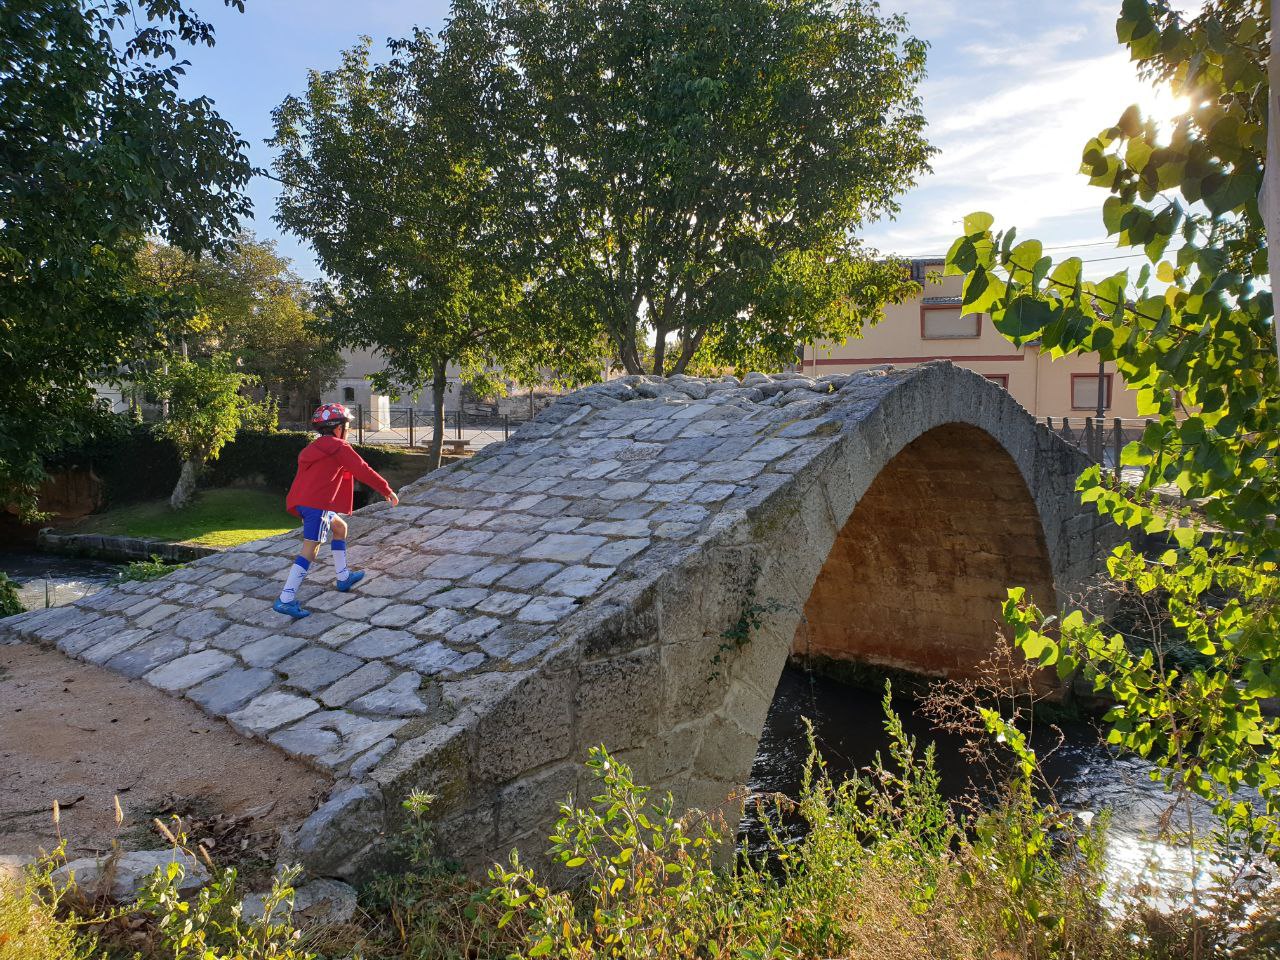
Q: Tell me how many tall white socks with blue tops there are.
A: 2